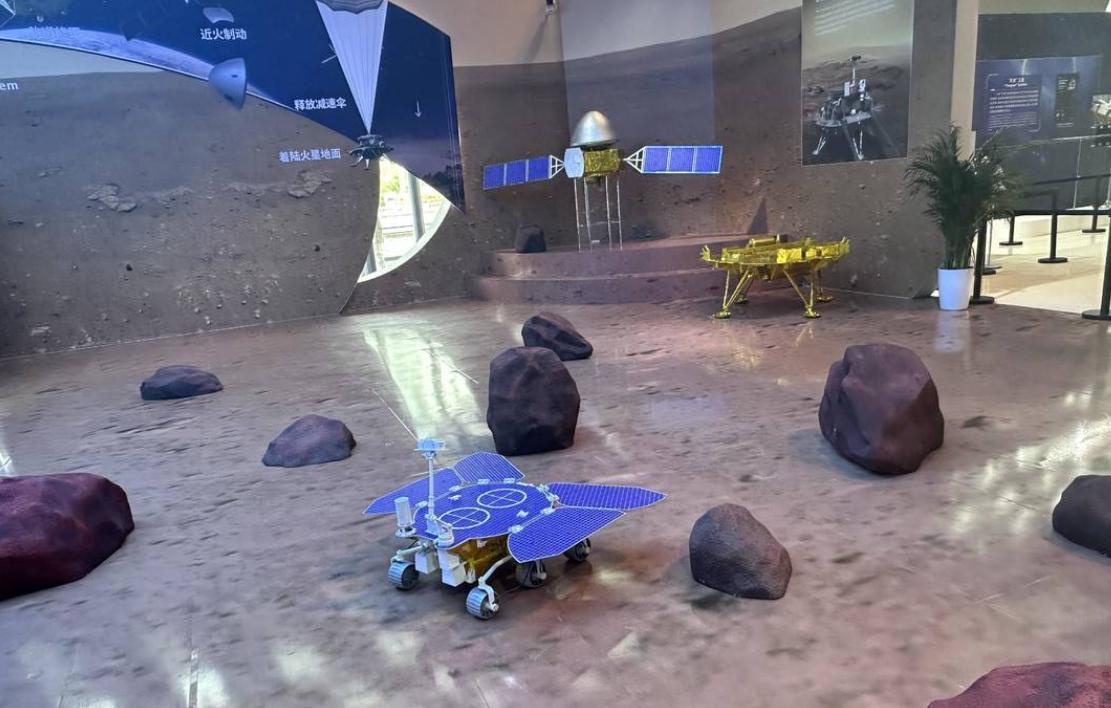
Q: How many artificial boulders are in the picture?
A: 10